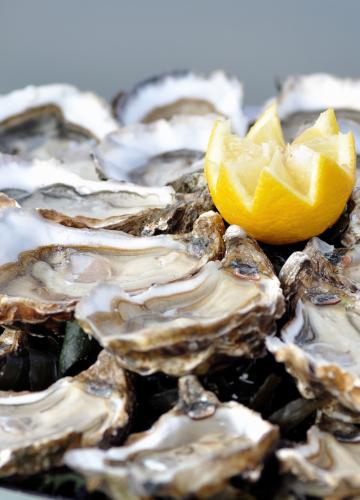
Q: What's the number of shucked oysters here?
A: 12